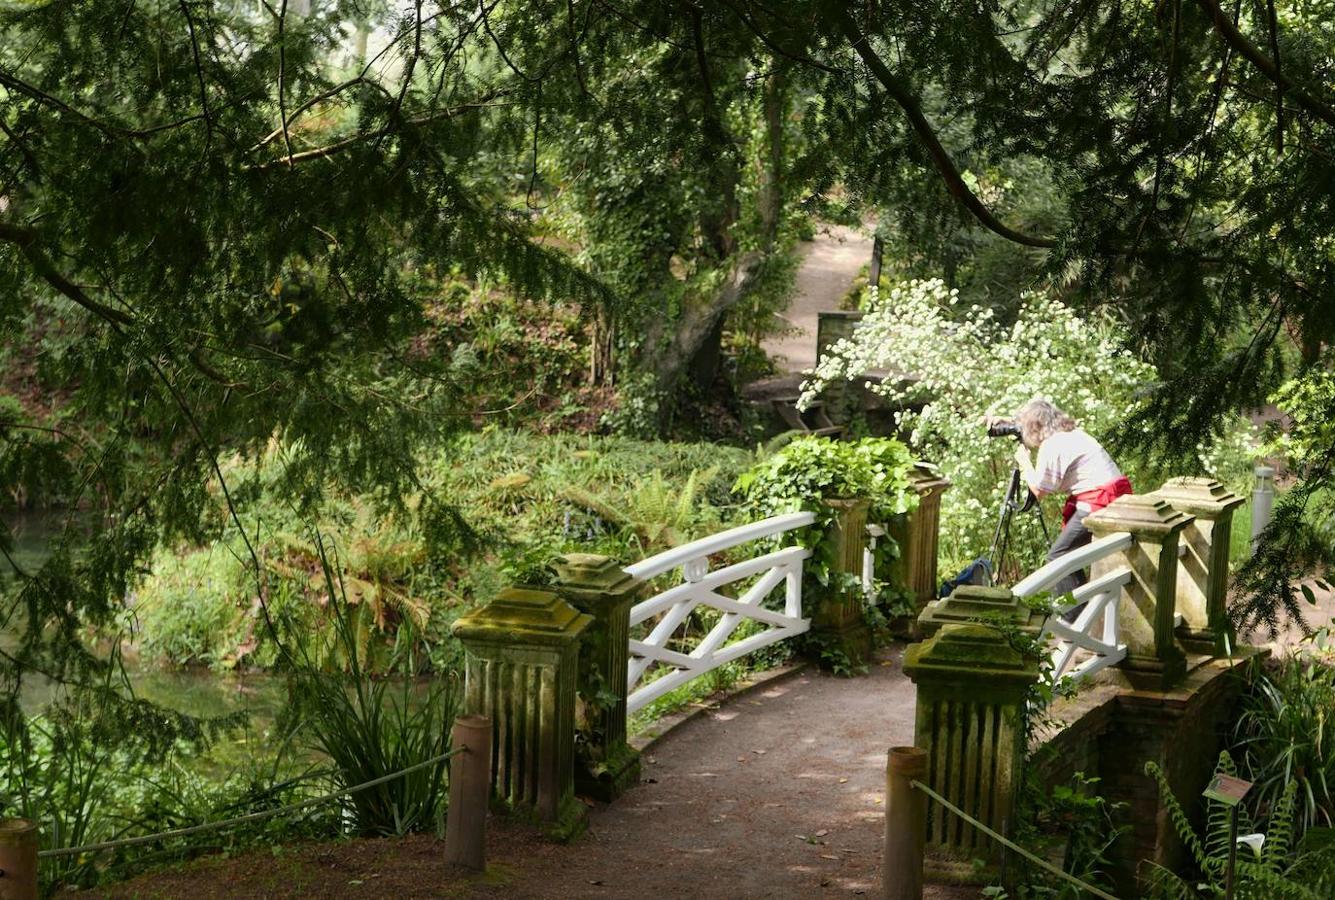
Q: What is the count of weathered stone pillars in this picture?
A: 8